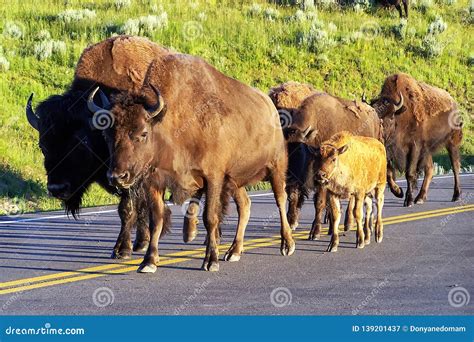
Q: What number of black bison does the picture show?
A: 1